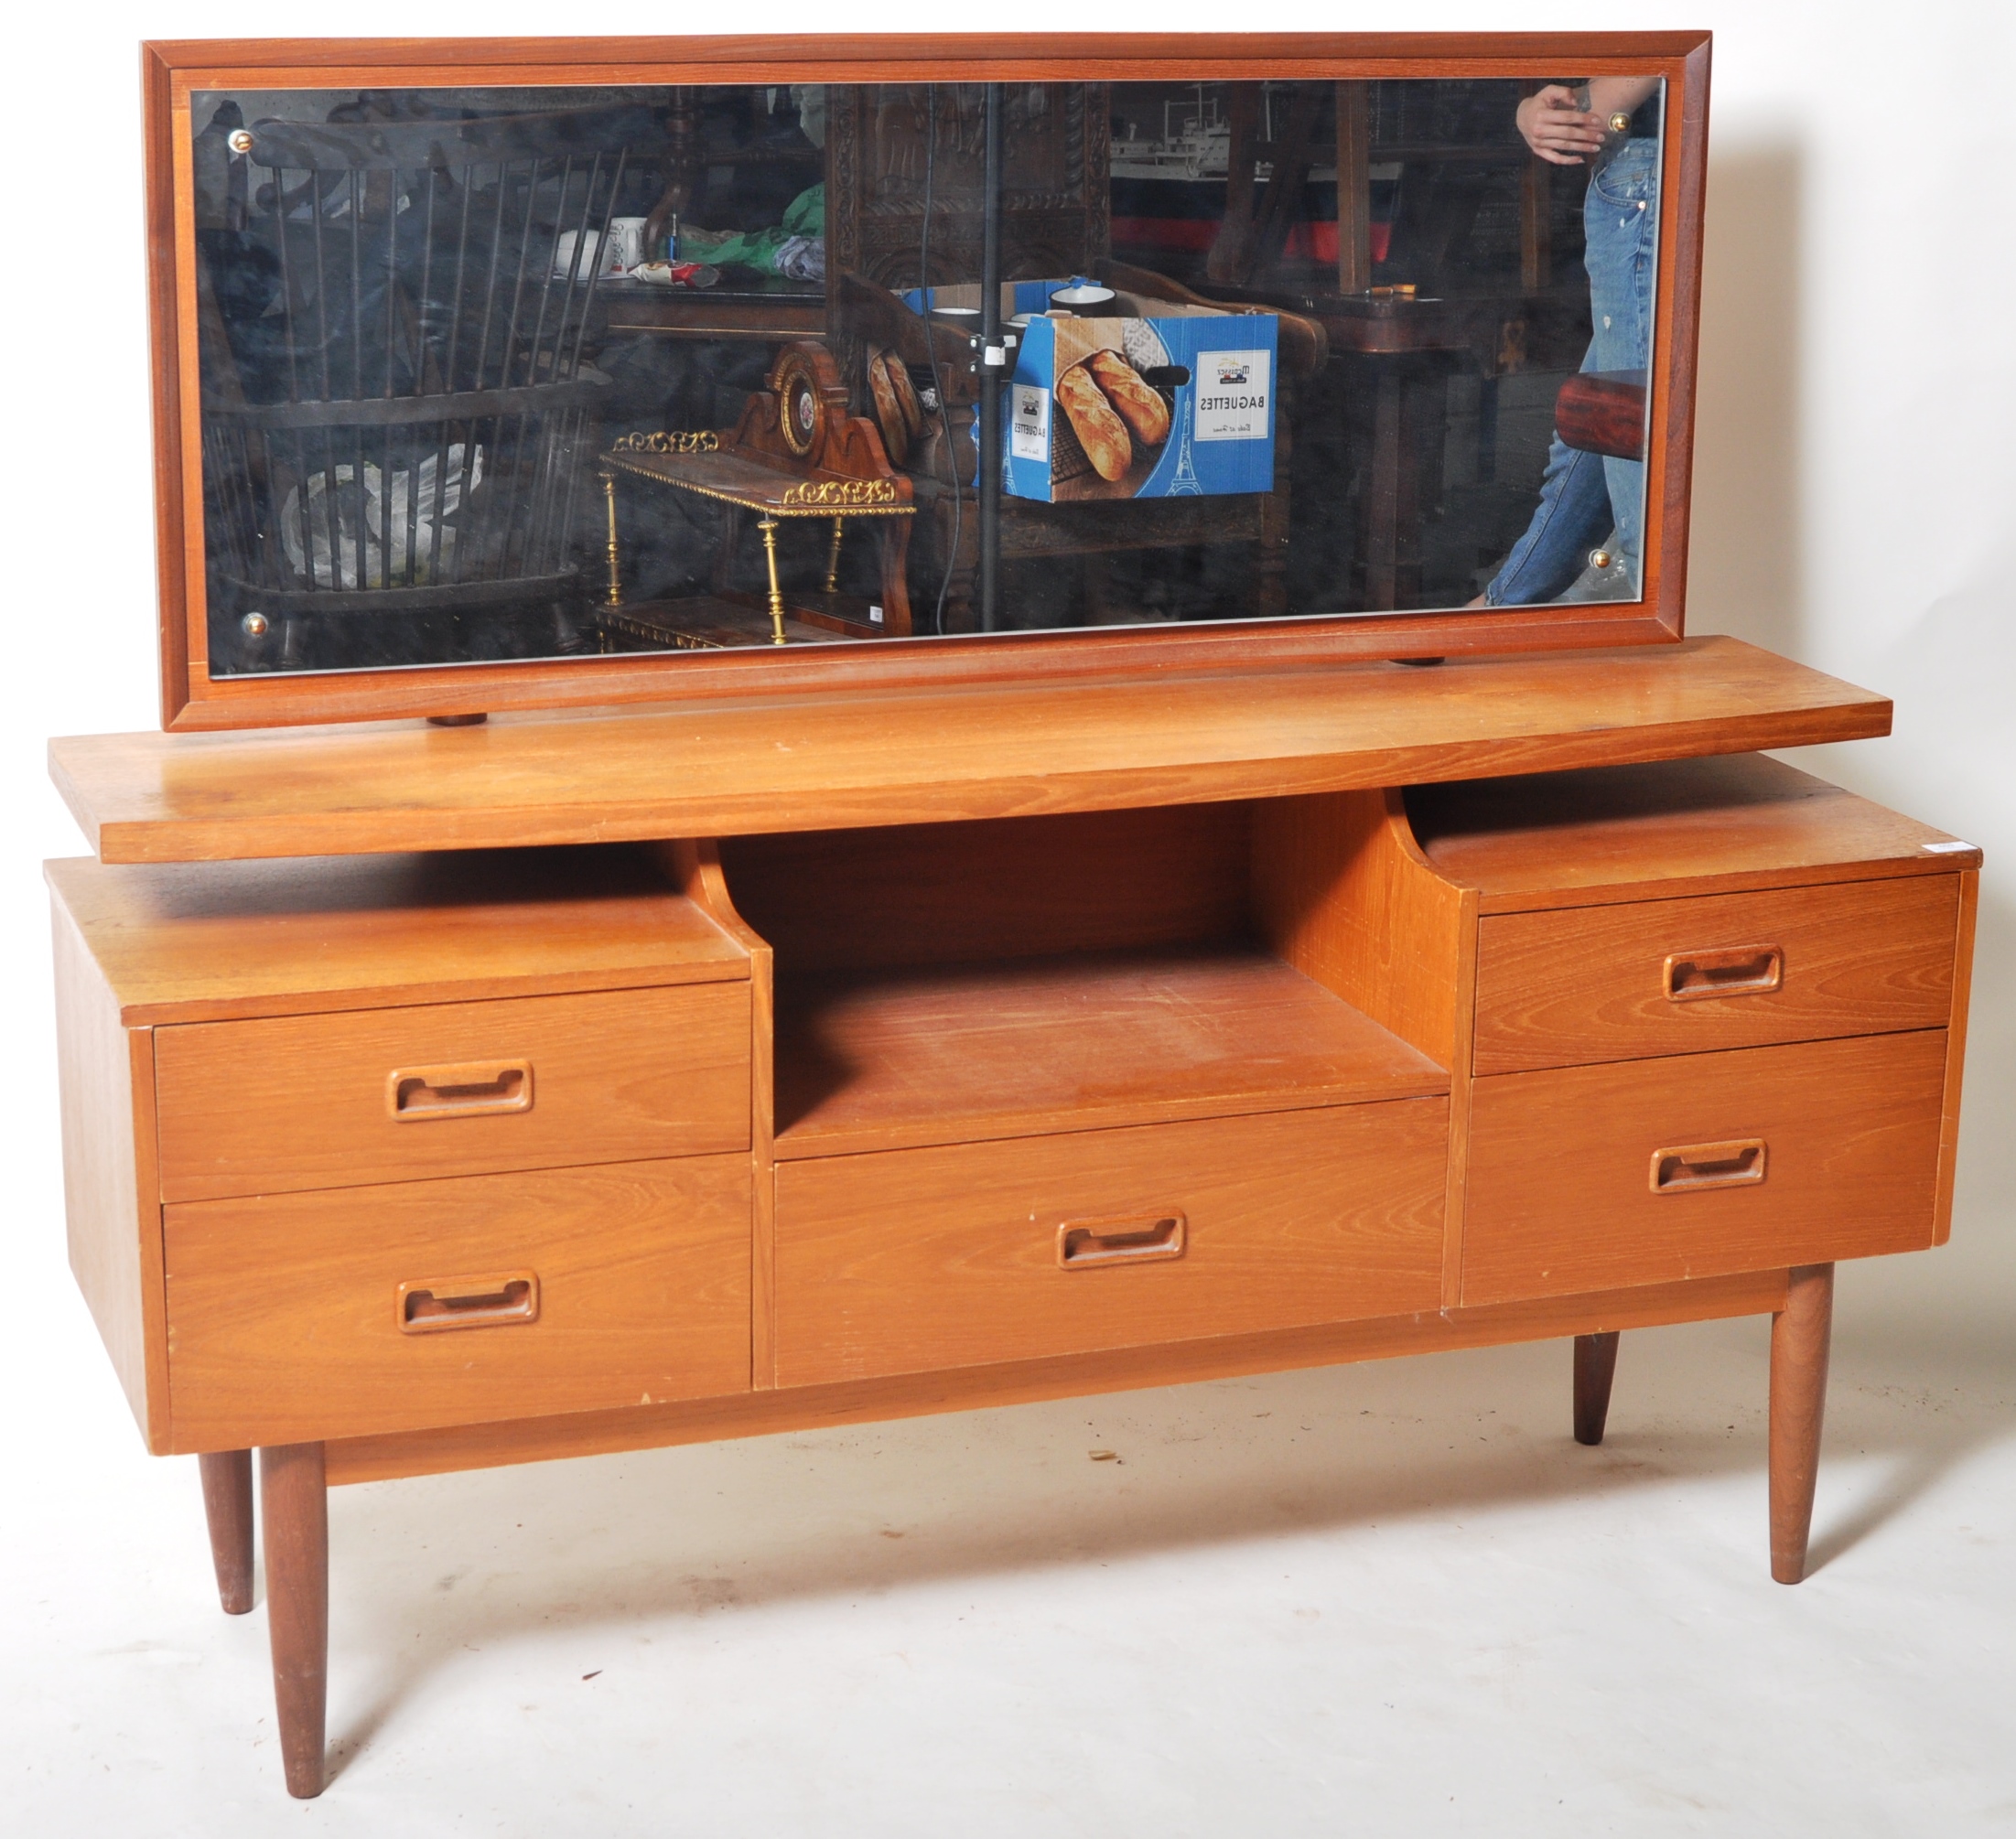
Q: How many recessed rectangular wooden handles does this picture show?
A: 5